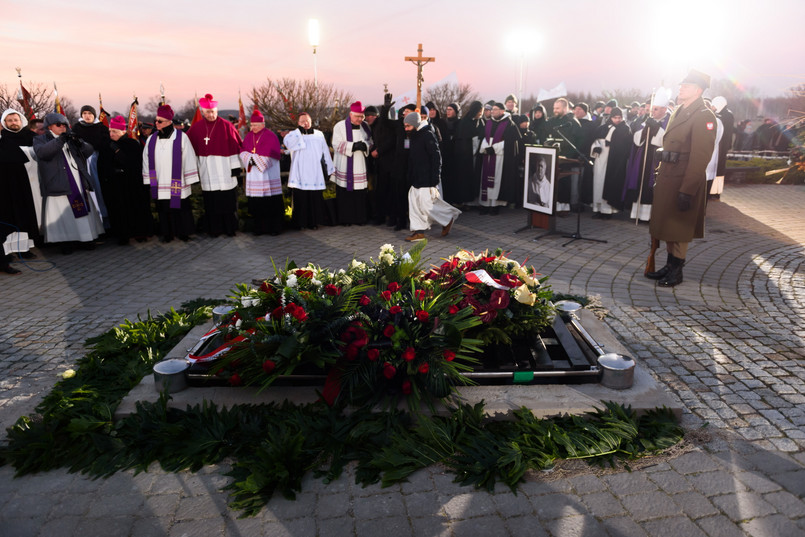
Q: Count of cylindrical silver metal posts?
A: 4